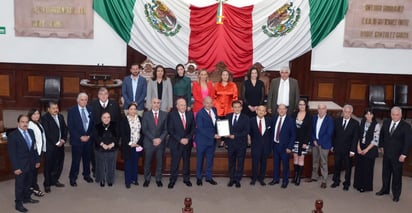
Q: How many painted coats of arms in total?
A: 2